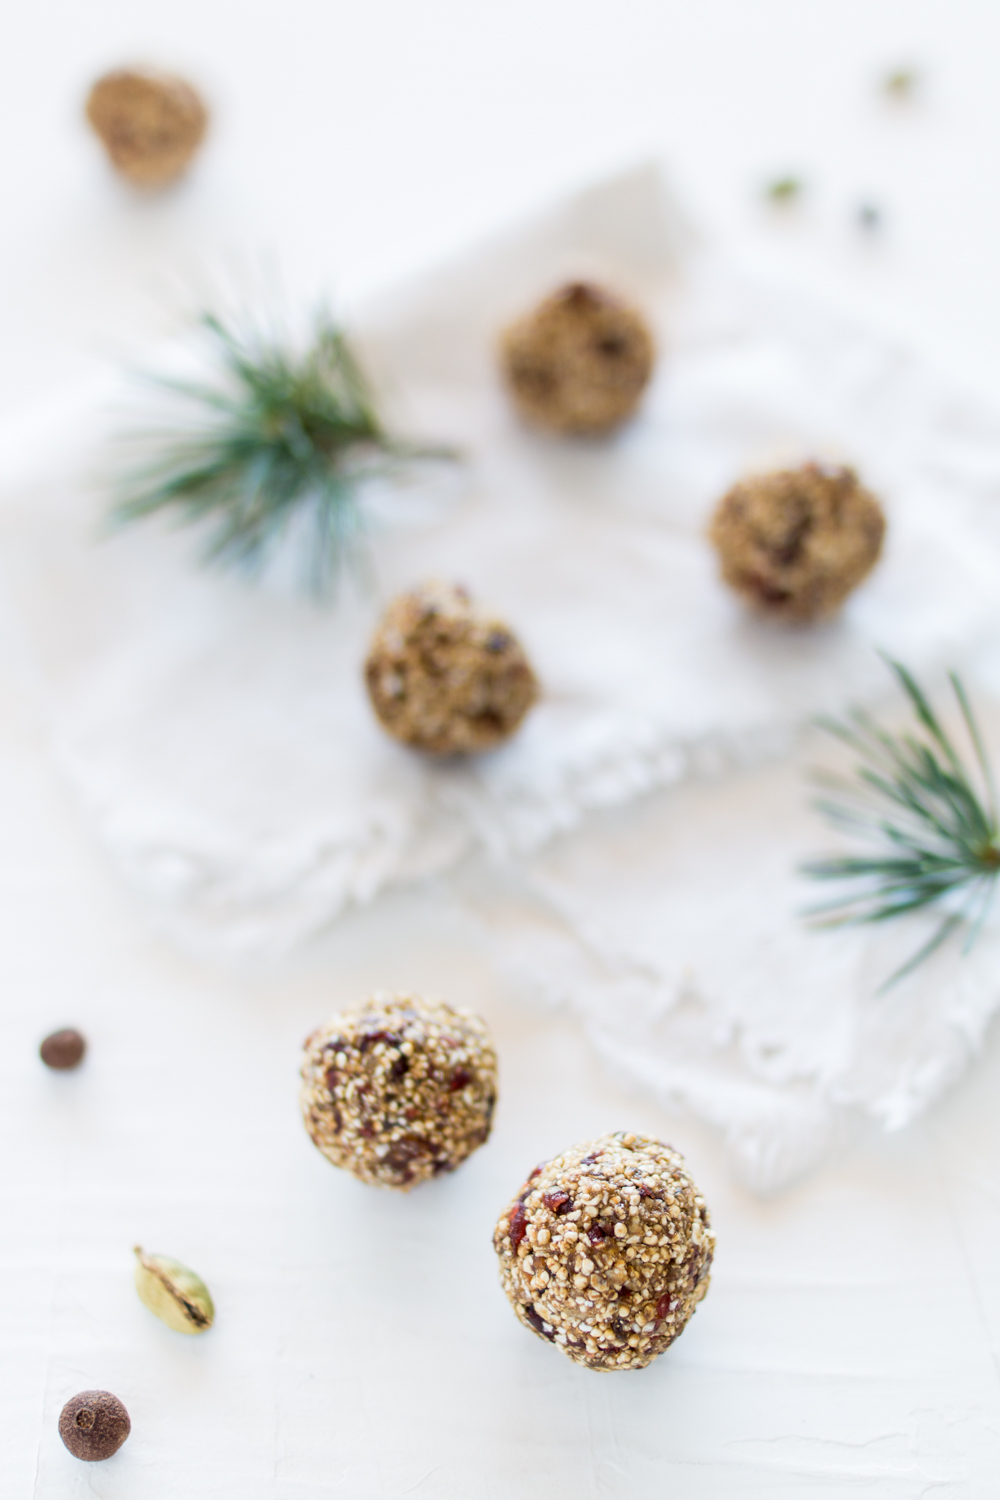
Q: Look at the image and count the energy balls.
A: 6